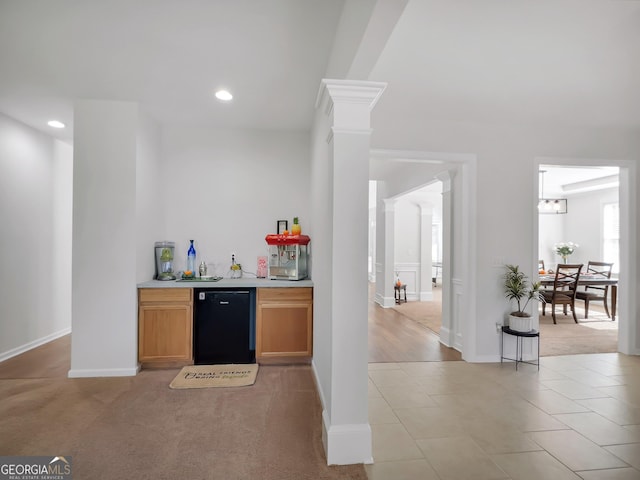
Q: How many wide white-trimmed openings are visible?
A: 2